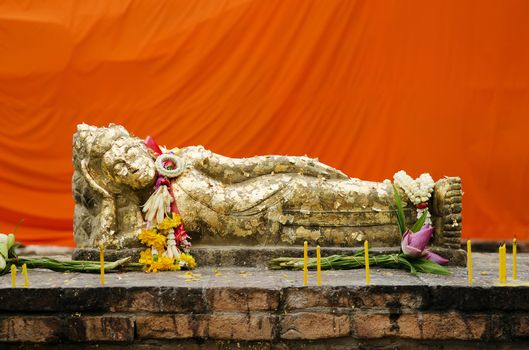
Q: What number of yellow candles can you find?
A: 10